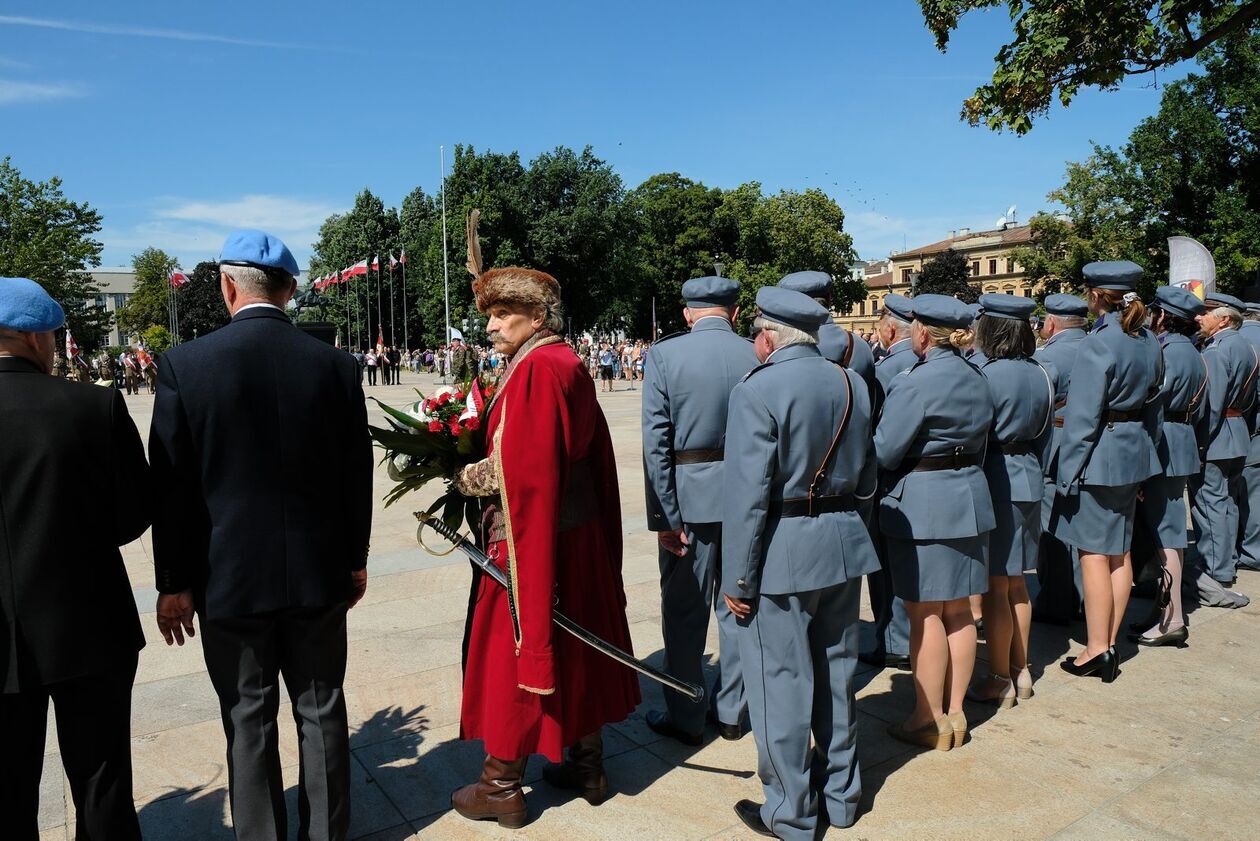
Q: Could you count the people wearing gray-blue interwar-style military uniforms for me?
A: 12